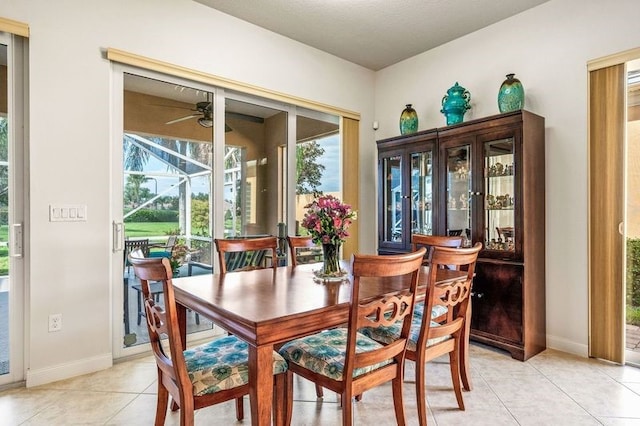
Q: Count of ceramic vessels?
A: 3